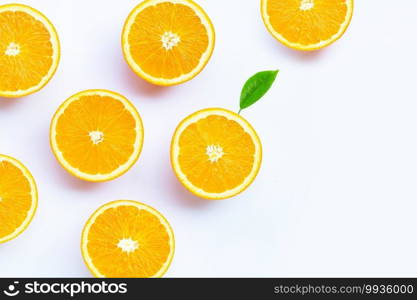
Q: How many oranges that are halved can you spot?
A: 7